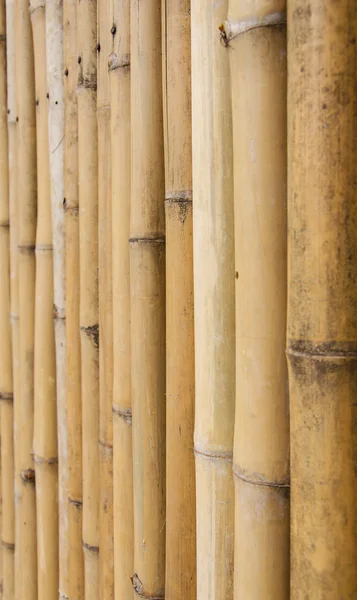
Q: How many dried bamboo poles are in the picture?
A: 14